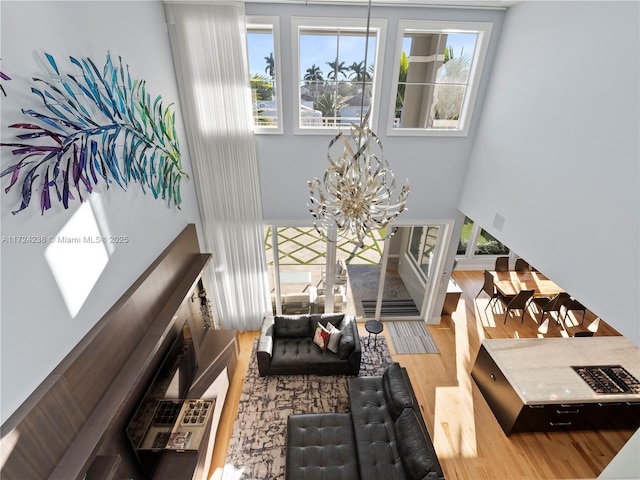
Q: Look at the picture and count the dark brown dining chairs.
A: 6